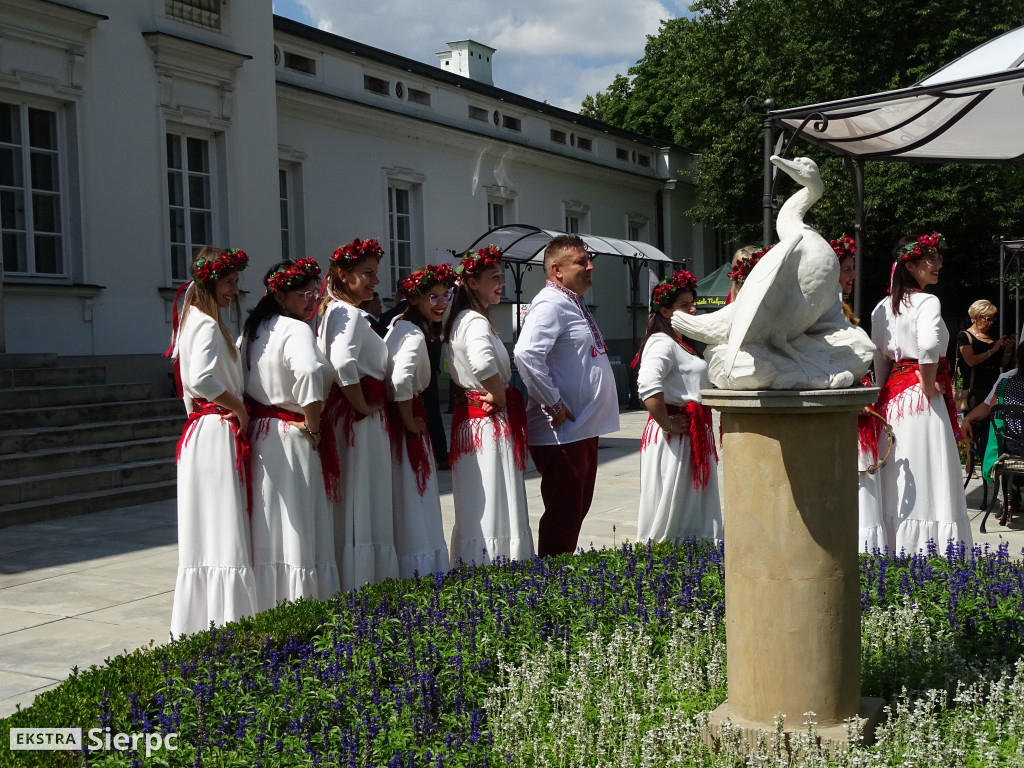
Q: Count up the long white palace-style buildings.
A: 1